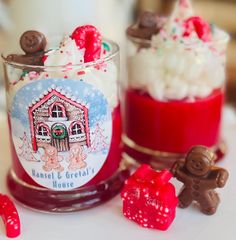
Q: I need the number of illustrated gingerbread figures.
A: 2